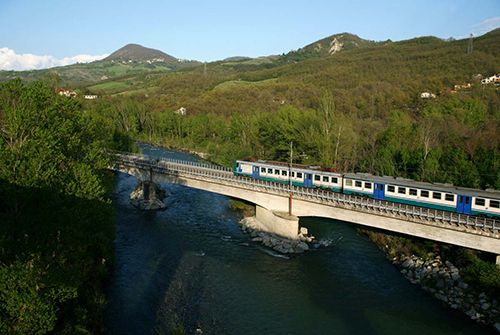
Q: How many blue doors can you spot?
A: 4